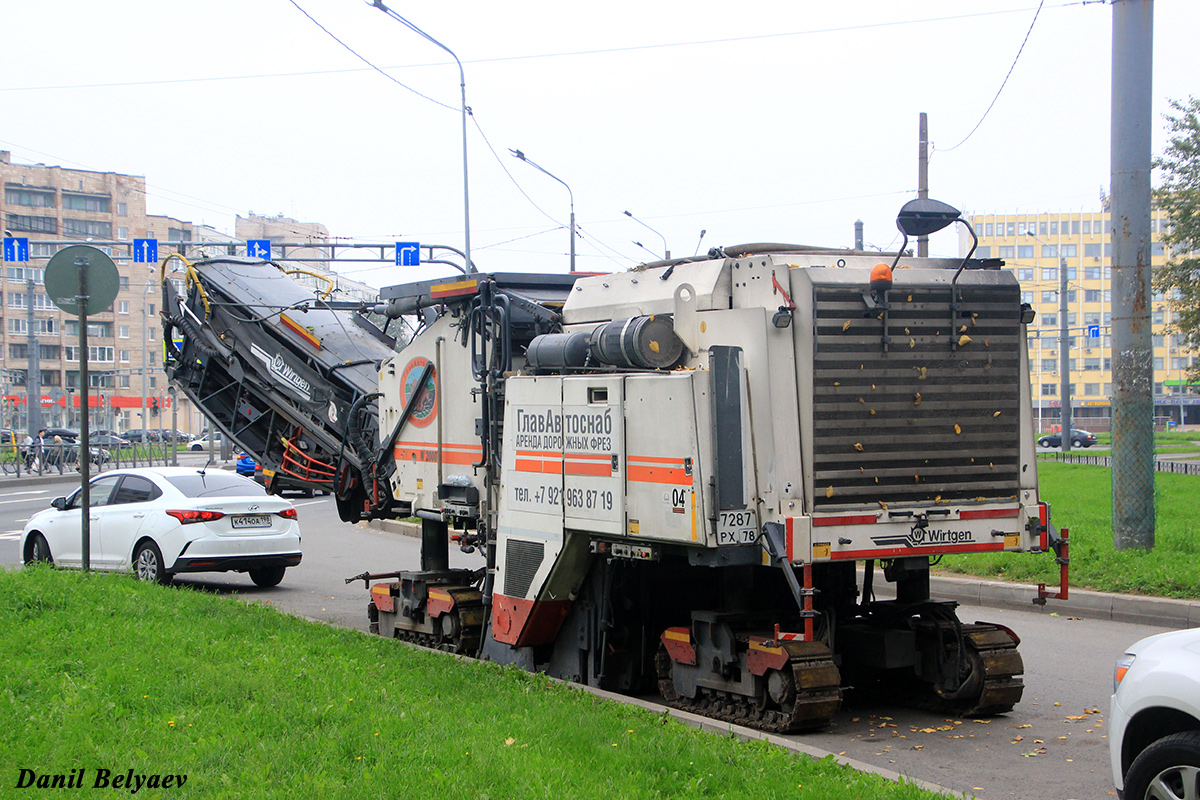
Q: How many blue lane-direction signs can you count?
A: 5